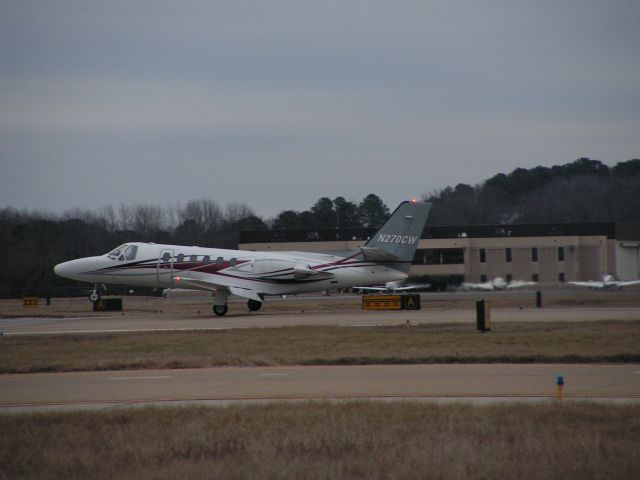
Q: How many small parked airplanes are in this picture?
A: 3